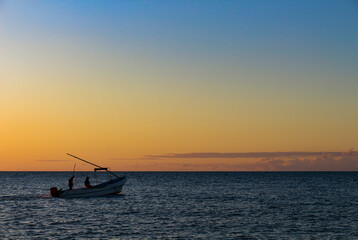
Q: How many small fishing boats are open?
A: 1